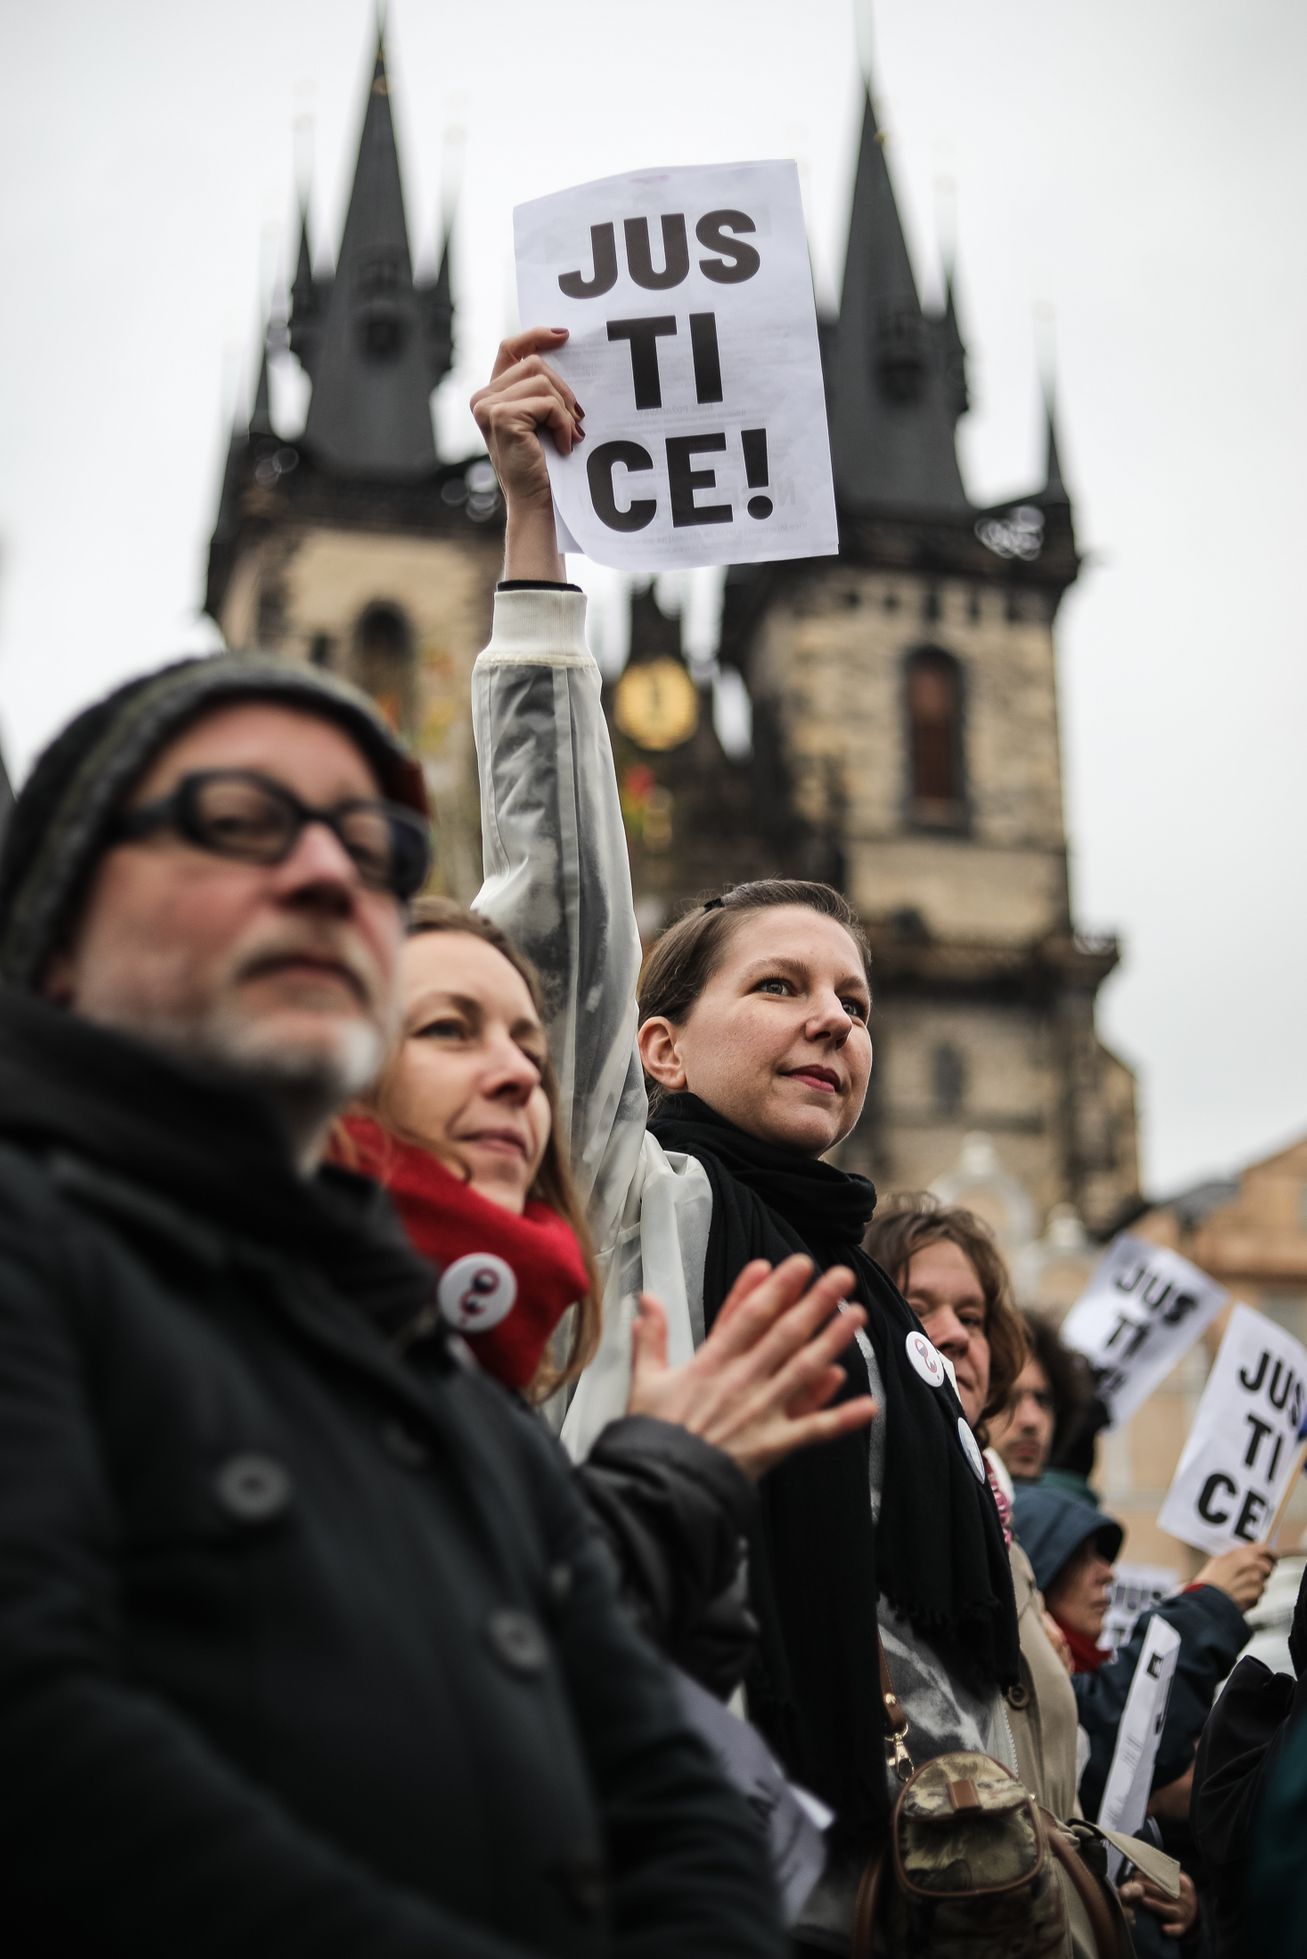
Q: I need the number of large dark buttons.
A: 2